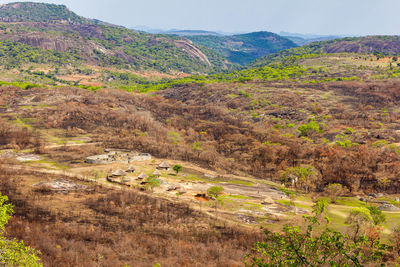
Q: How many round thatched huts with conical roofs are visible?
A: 5